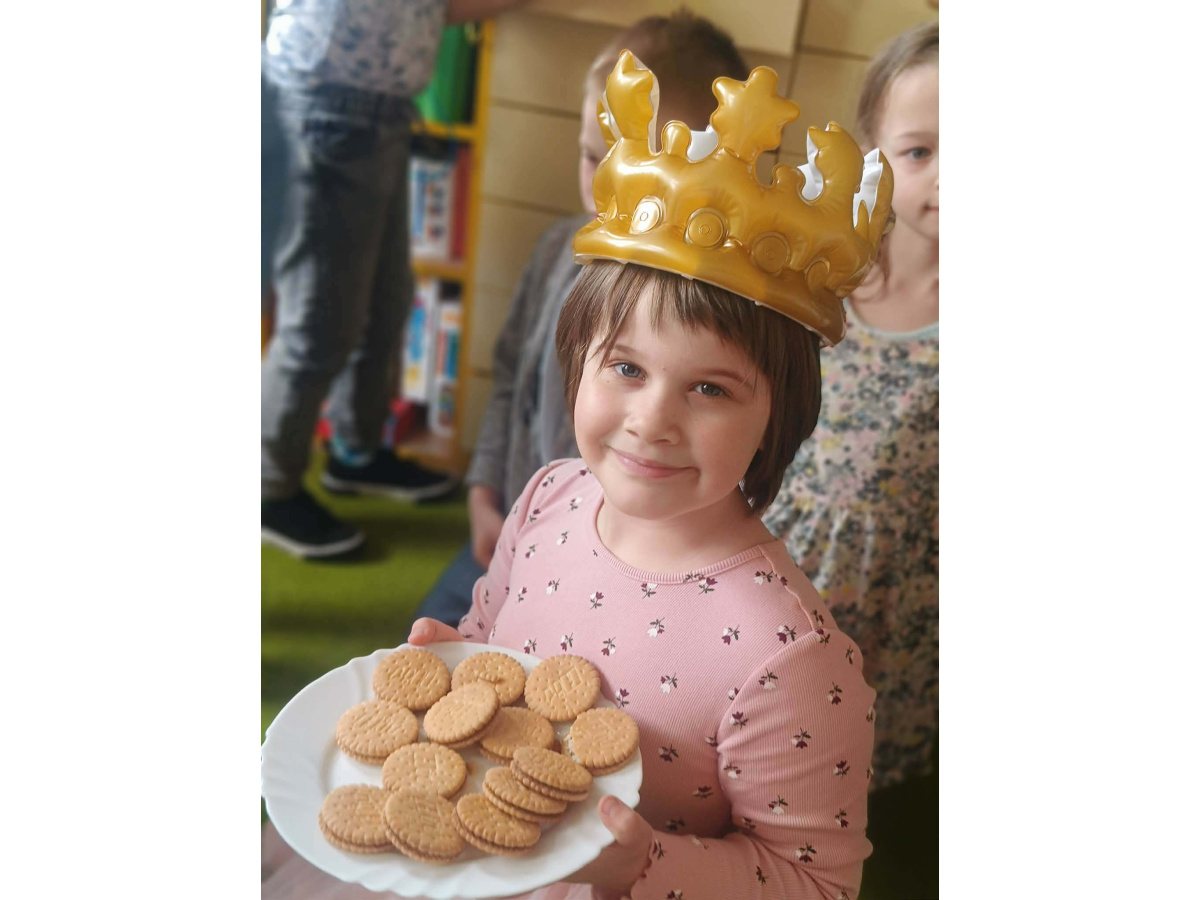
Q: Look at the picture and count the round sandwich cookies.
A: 13